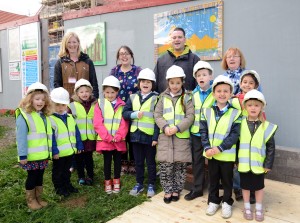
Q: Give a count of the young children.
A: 10